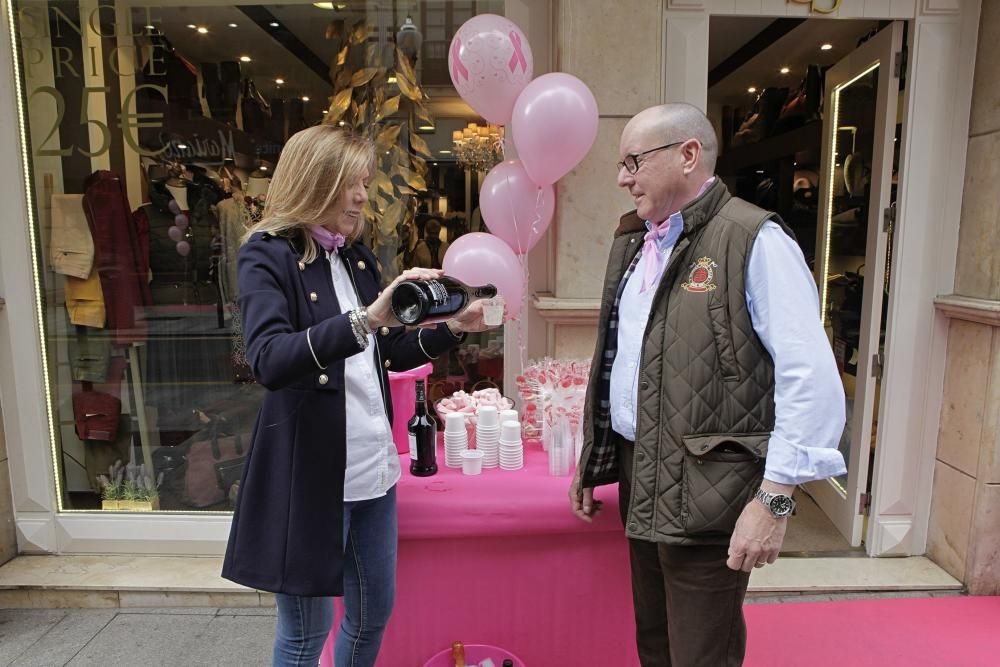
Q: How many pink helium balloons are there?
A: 4